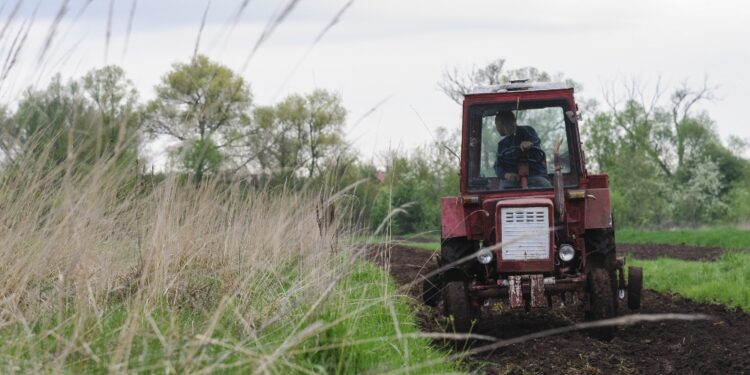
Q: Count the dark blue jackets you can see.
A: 1